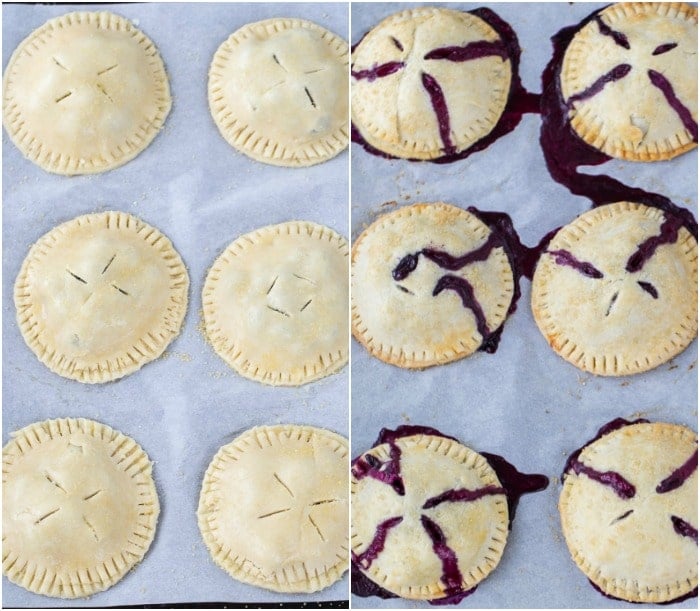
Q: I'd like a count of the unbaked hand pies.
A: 6